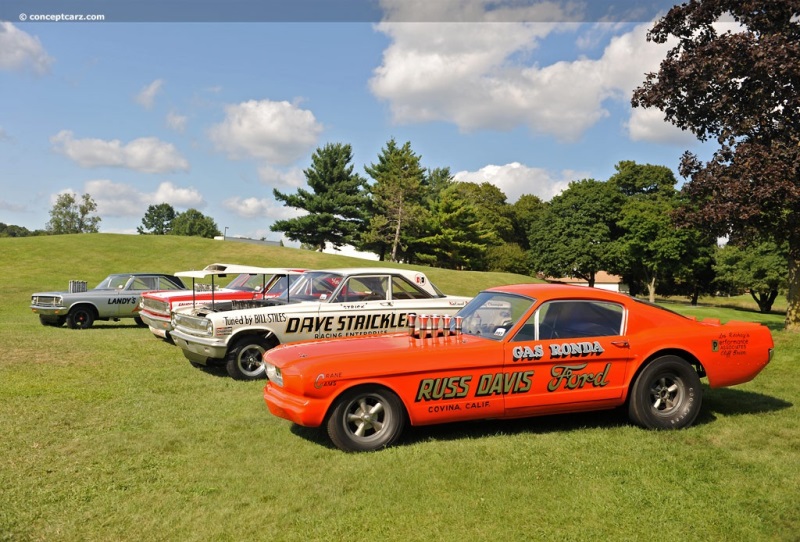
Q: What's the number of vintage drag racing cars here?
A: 4